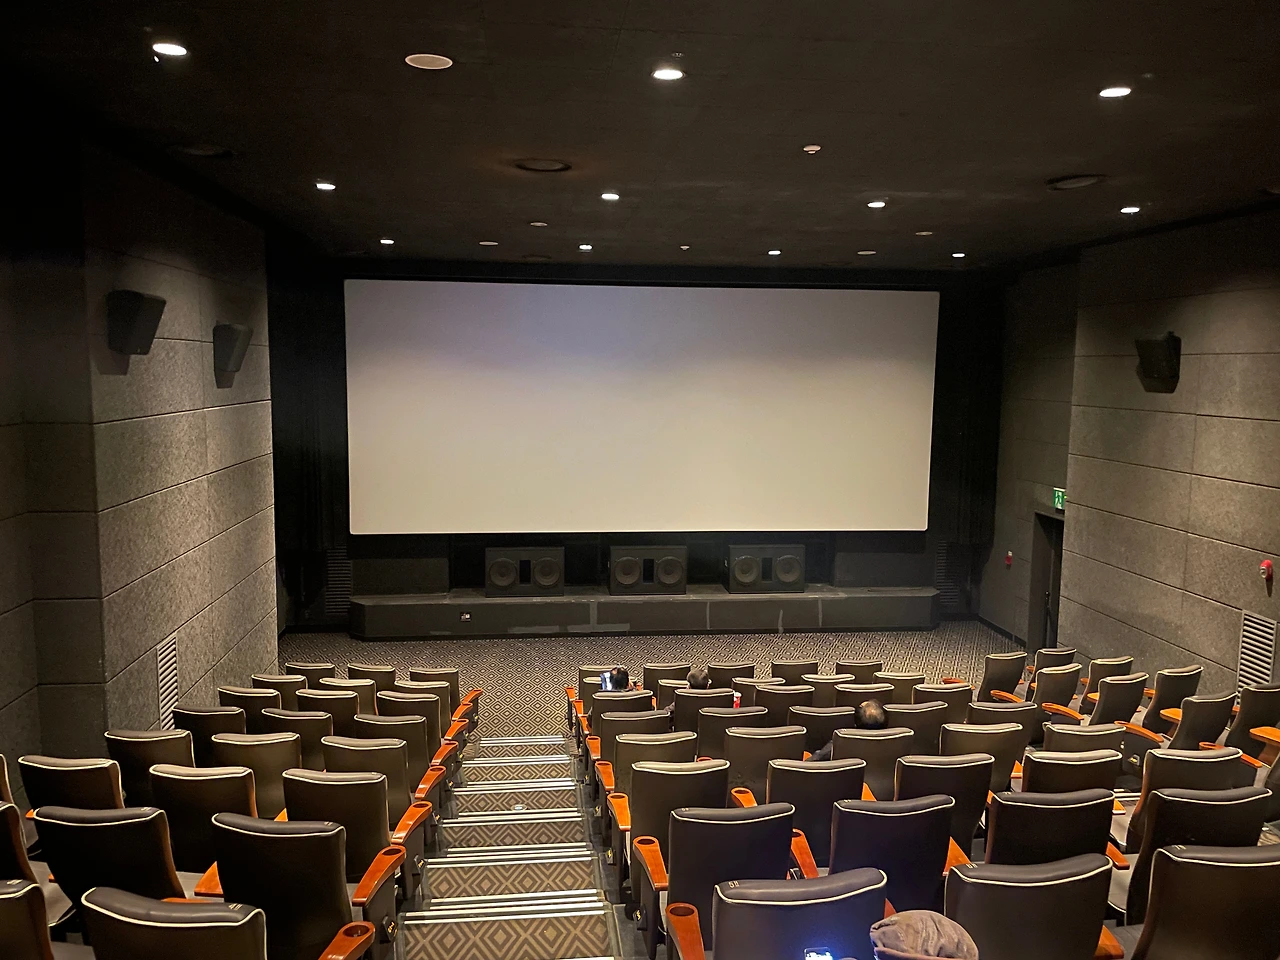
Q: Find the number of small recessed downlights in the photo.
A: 11